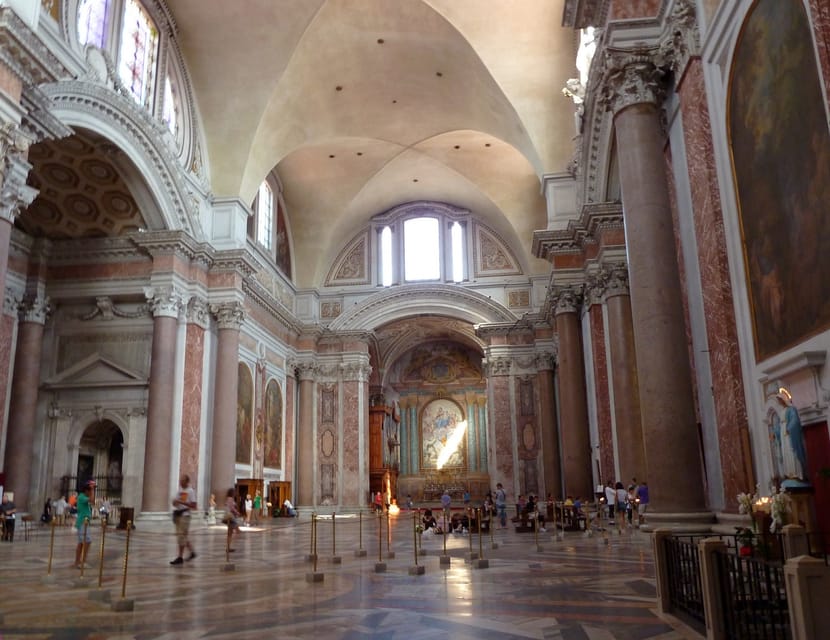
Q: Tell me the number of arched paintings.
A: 4